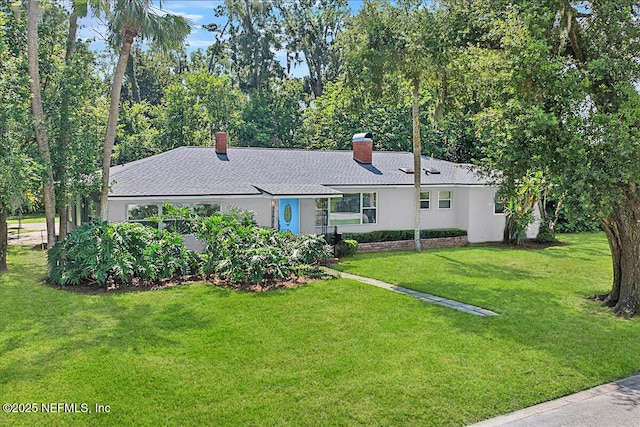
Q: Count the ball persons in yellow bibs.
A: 0